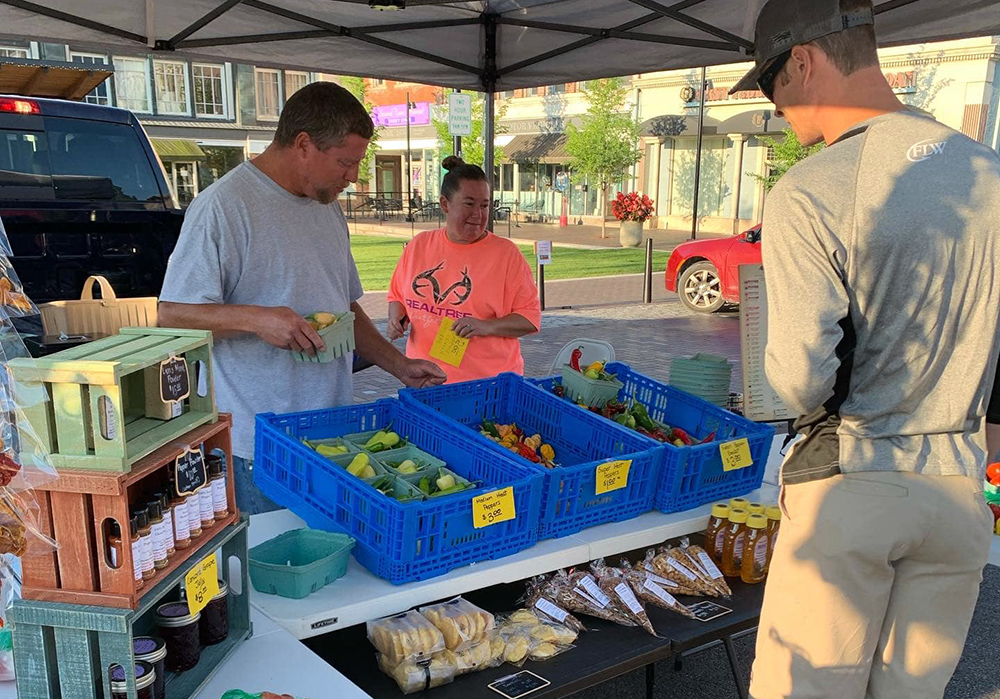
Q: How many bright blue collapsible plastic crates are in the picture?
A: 3